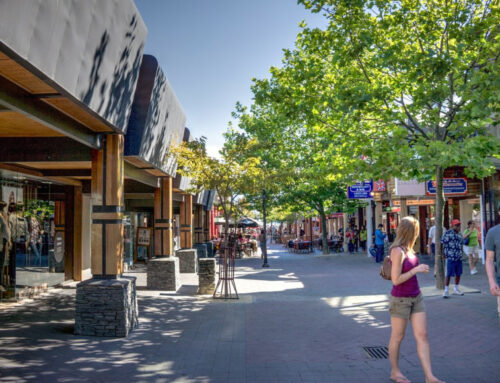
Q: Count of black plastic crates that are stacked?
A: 0